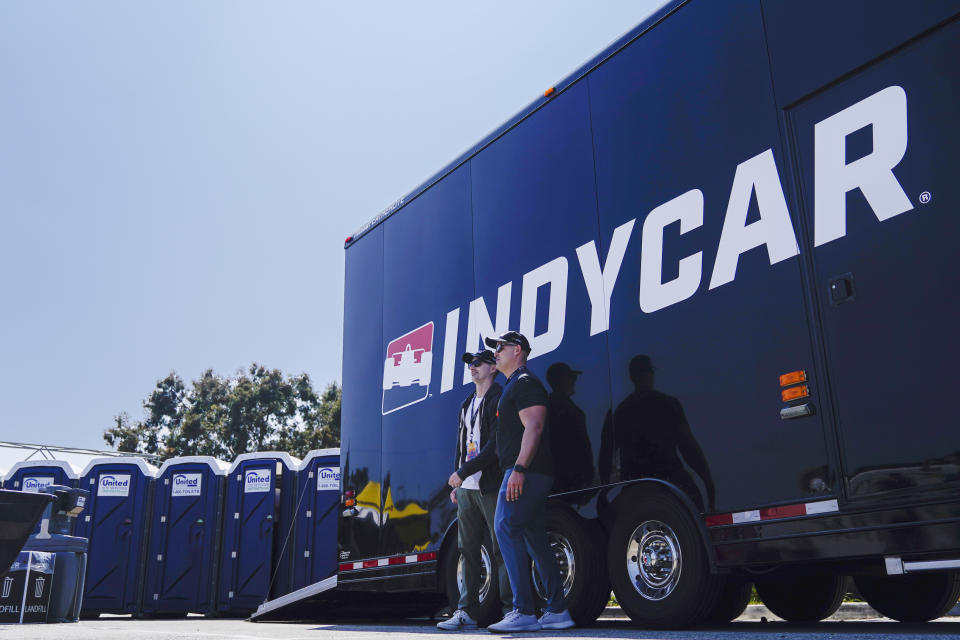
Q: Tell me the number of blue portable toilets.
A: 5